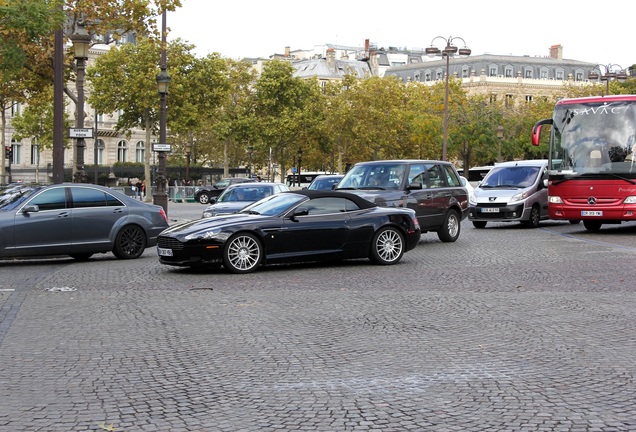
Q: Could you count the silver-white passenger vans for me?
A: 1